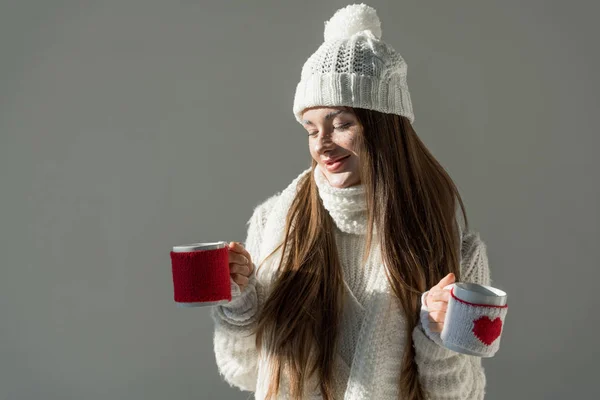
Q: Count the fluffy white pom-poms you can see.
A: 1